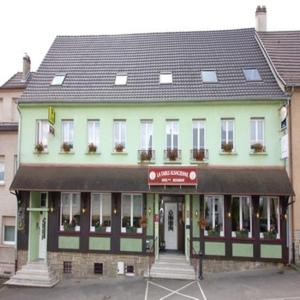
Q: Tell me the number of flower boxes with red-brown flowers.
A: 9